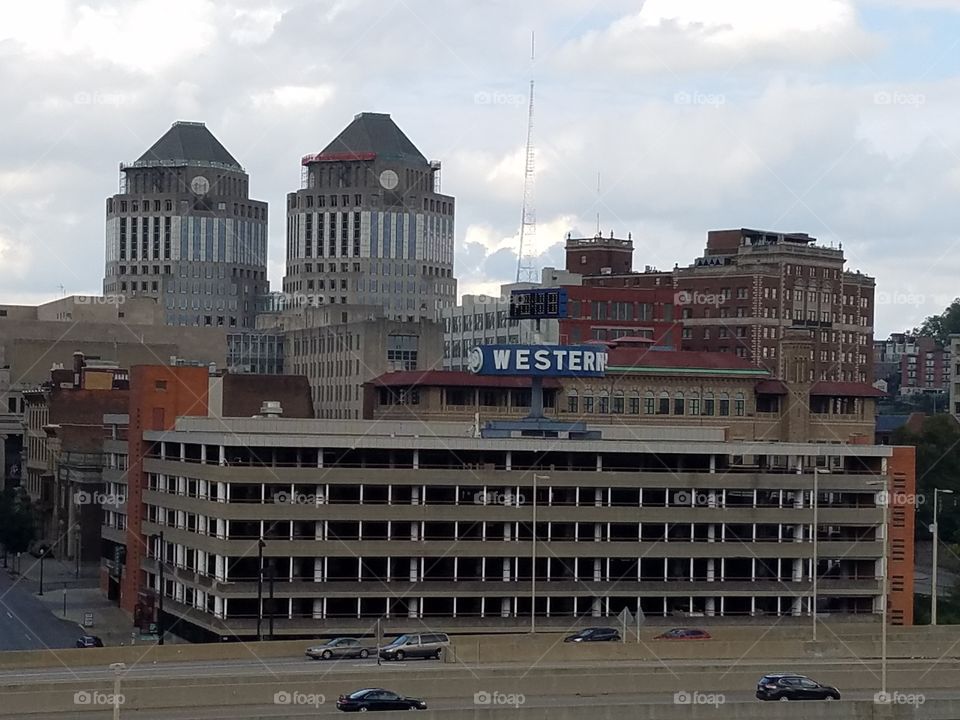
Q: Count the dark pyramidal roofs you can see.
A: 2